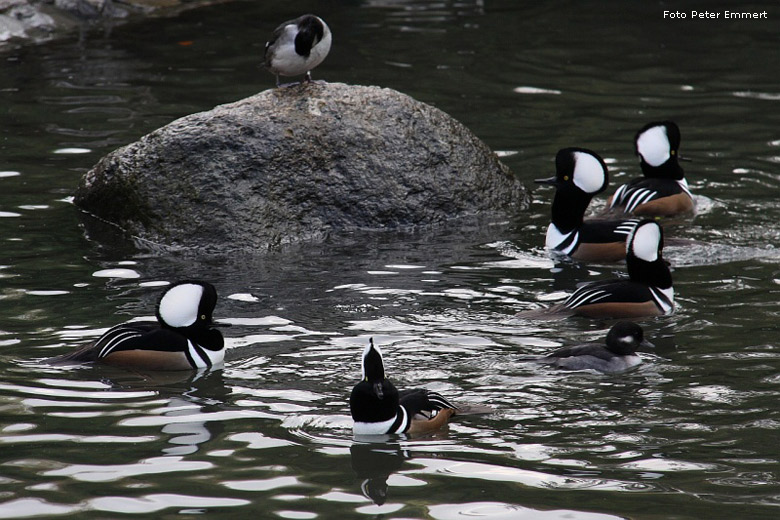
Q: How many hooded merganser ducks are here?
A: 5